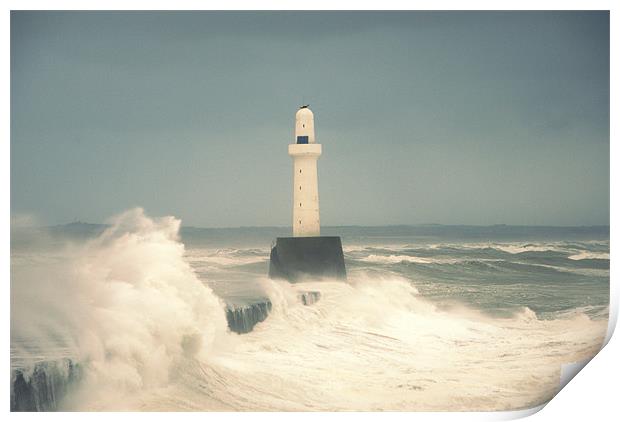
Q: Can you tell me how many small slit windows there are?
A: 5